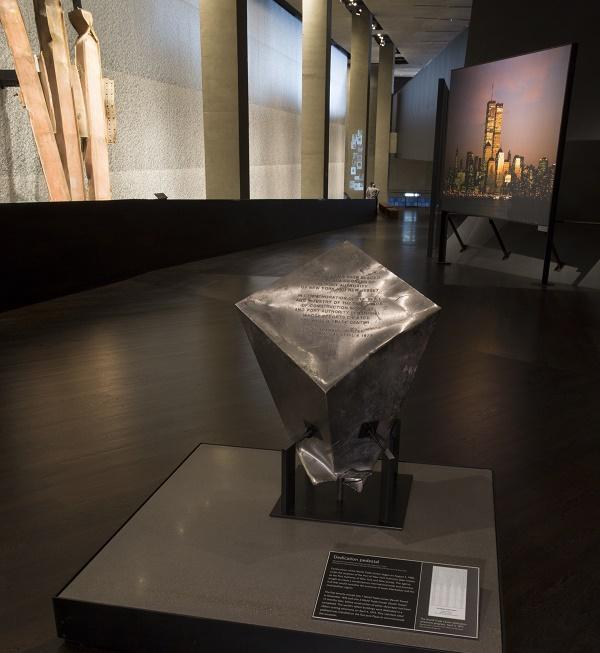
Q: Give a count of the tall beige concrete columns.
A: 4